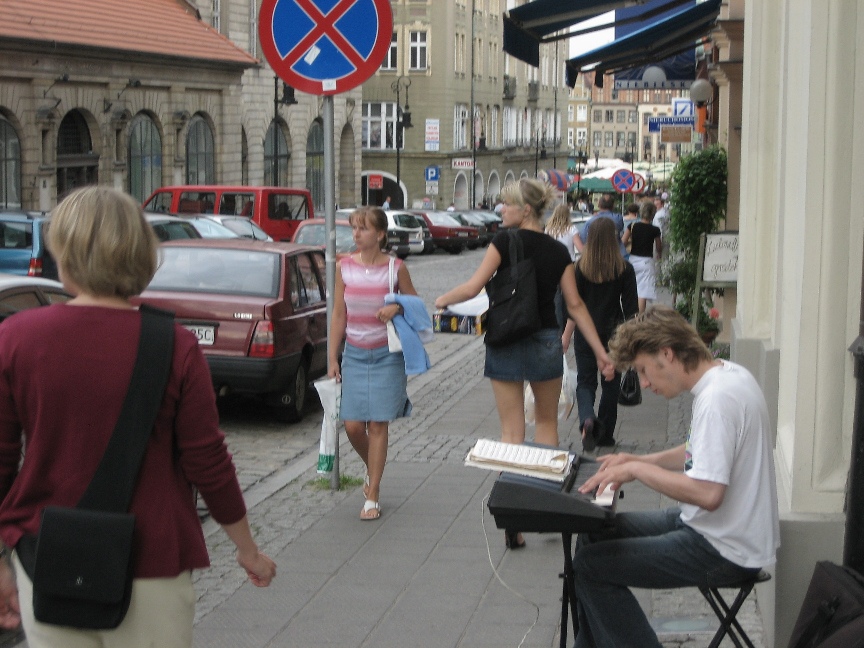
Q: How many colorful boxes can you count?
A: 1